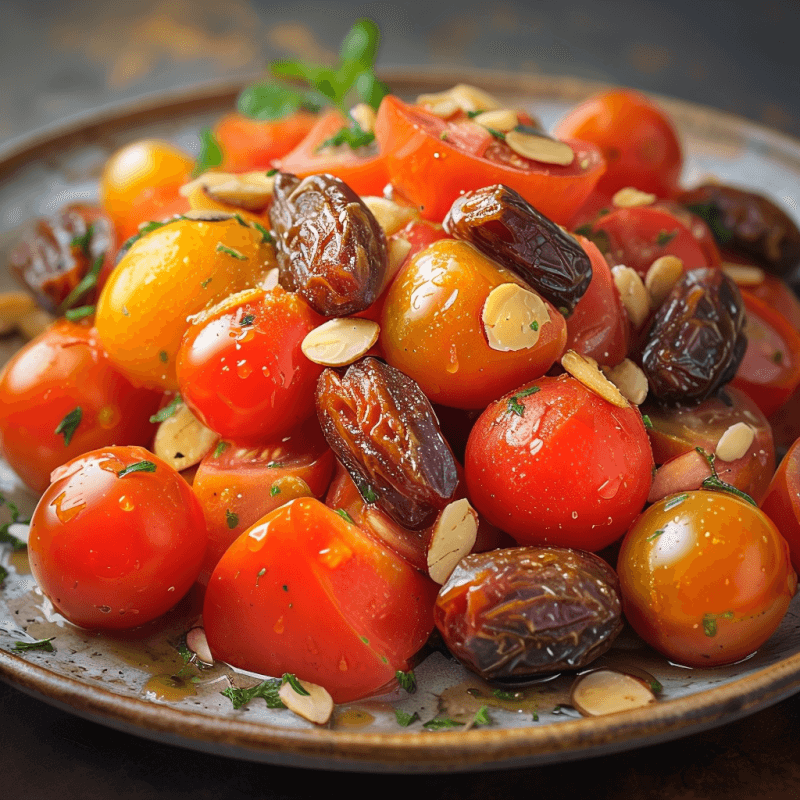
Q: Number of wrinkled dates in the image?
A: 7